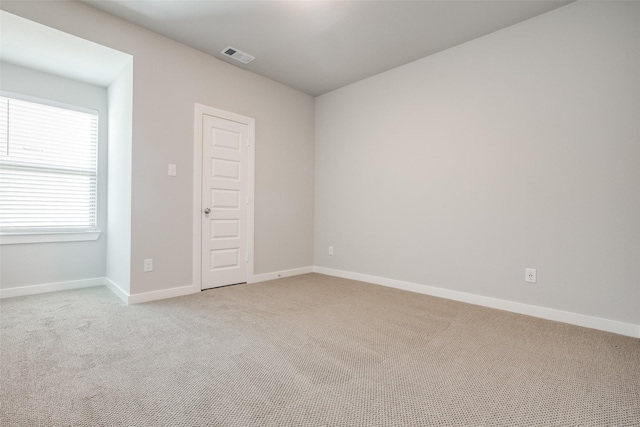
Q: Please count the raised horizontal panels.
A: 5